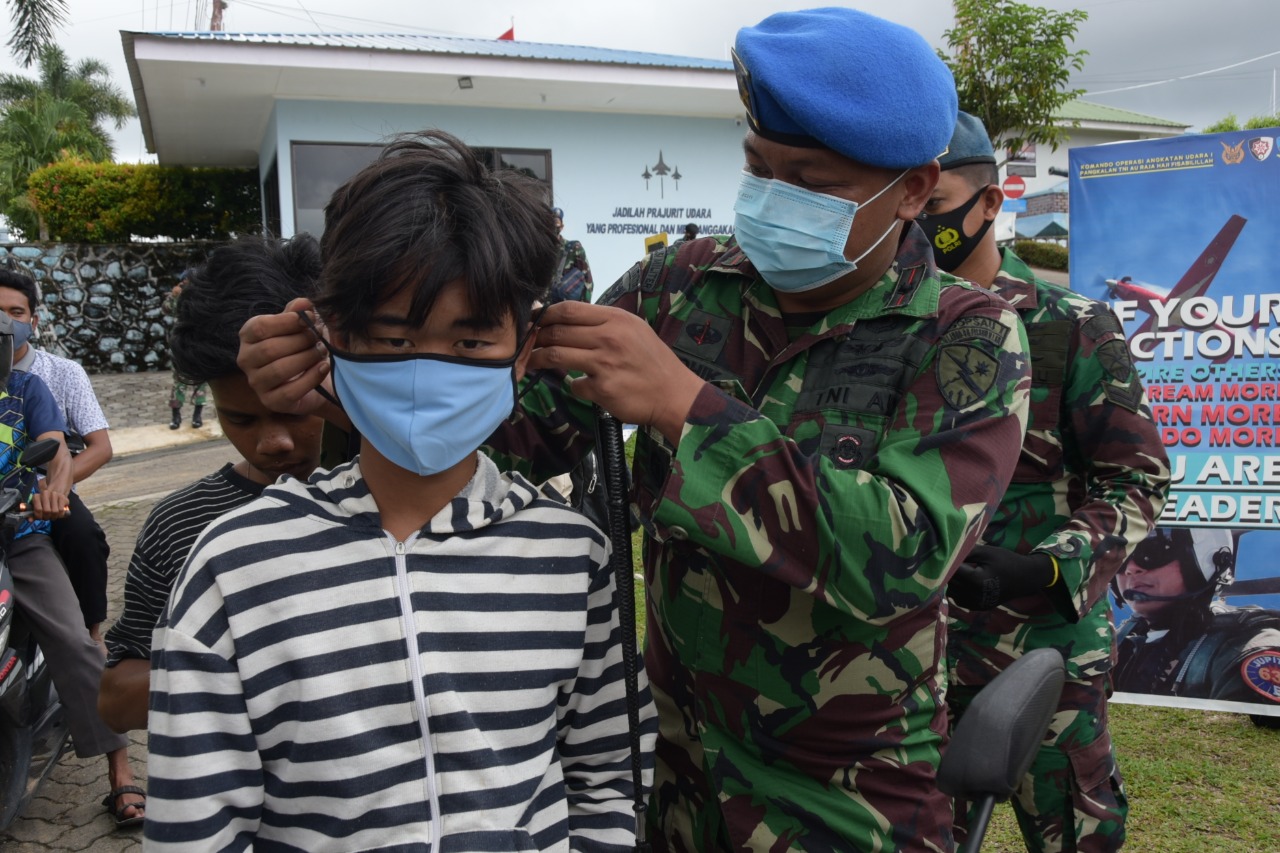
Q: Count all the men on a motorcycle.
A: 2